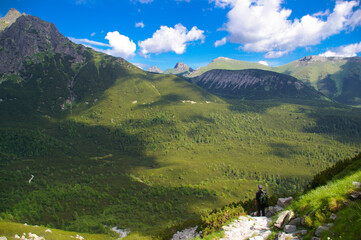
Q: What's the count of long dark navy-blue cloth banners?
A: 0